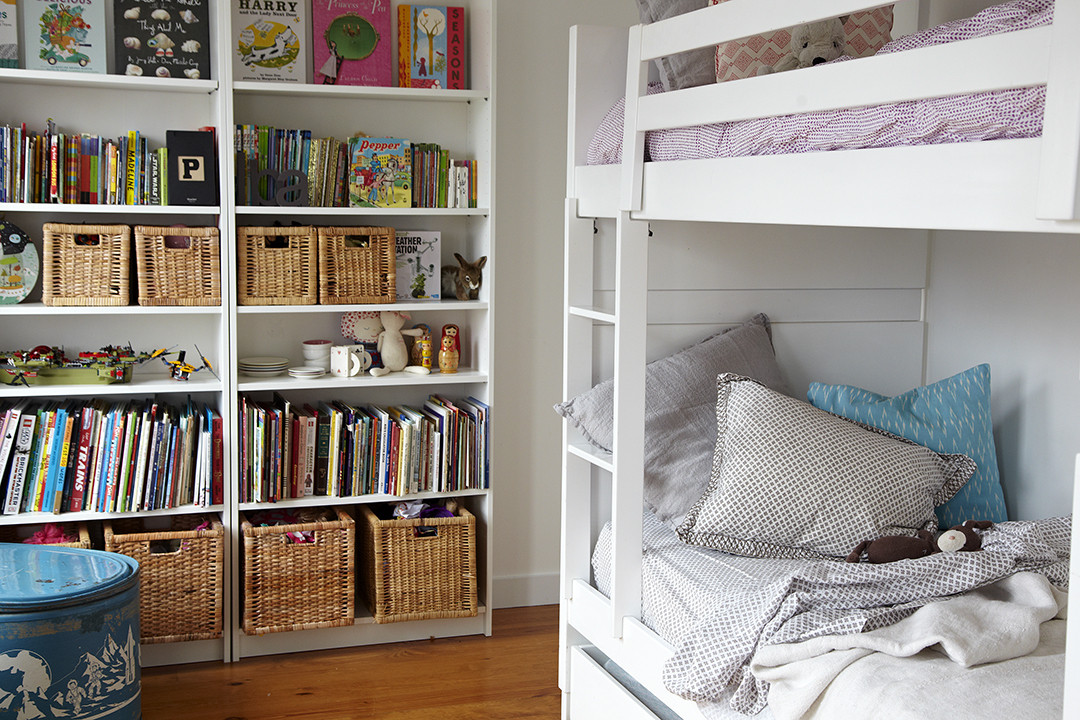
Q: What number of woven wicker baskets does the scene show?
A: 8